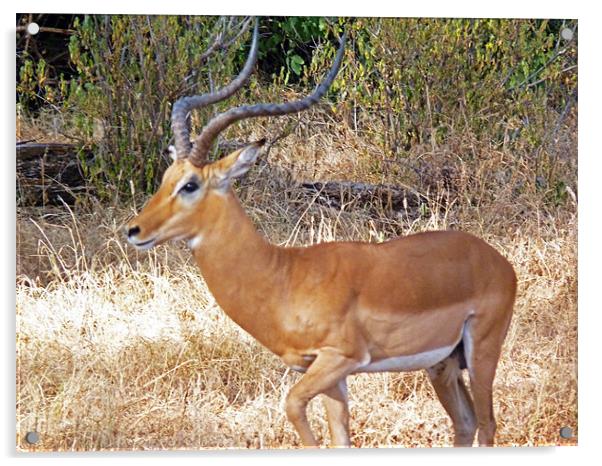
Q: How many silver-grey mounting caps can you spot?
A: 4